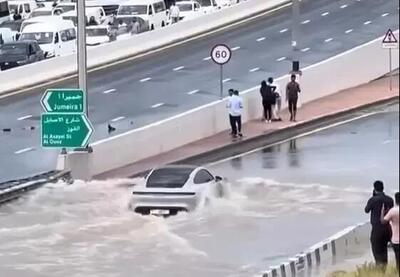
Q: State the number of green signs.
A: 2